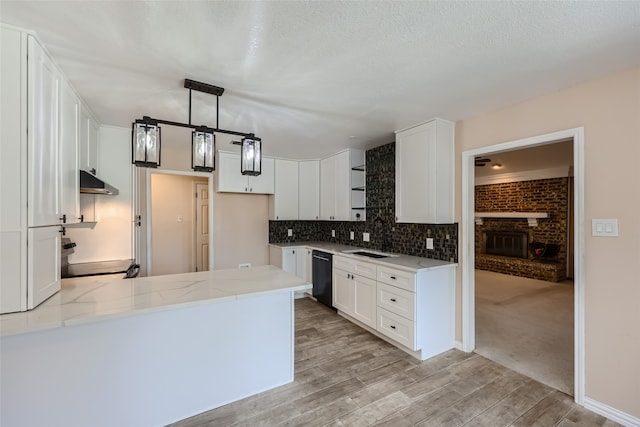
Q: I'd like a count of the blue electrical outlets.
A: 0